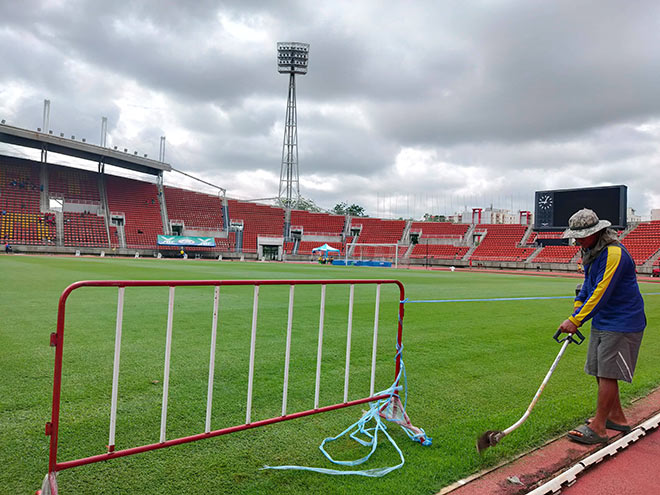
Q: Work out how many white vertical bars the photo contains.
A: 8